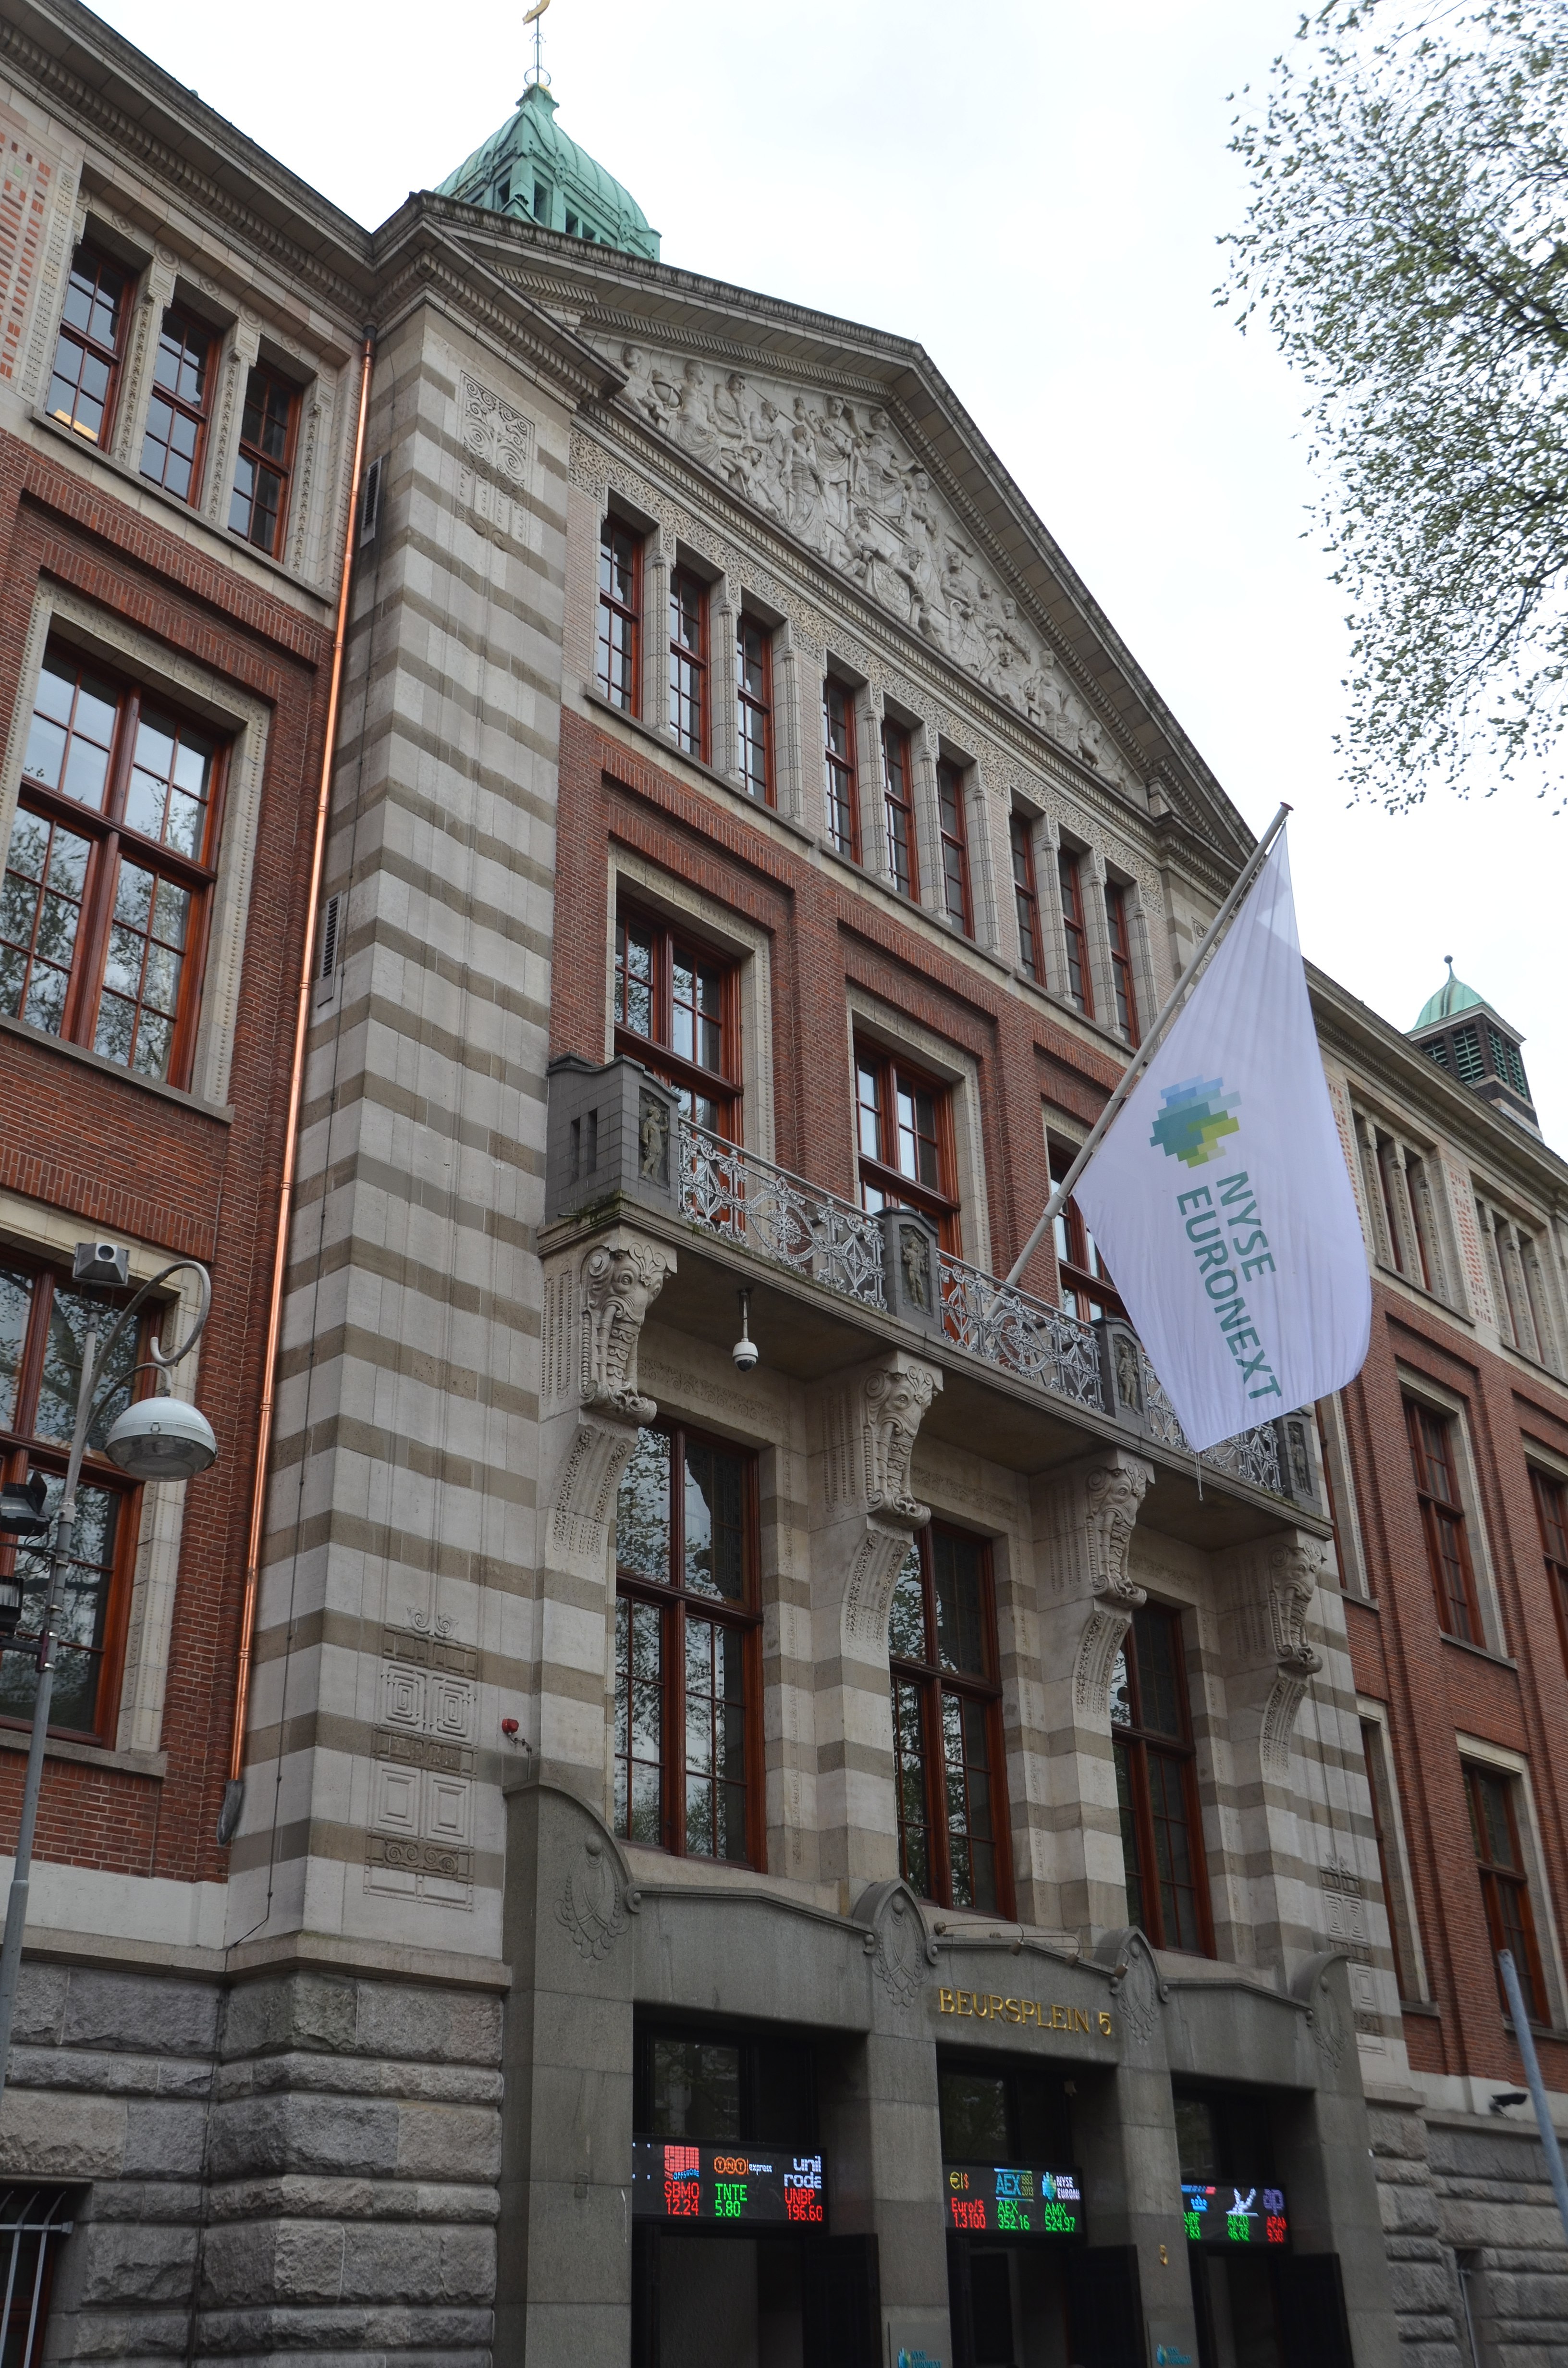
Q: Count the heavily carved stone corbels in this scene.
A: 4